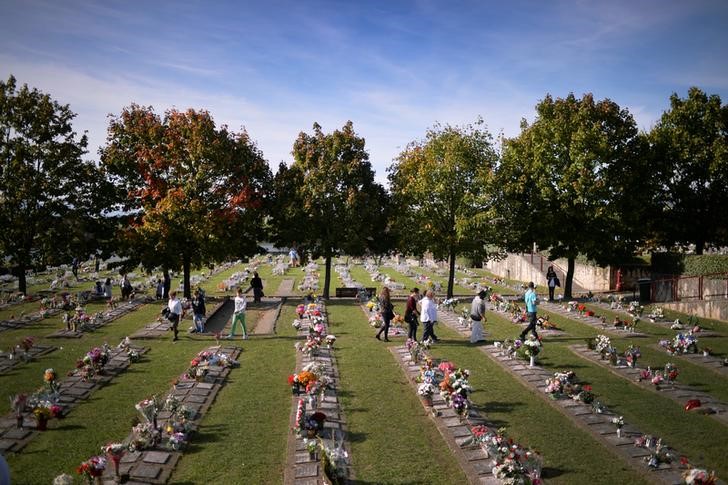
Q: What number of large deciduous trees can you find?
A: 6